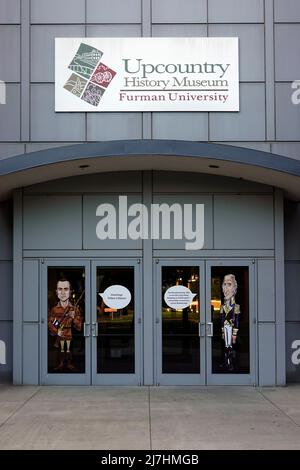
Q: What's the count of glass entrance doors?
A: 4